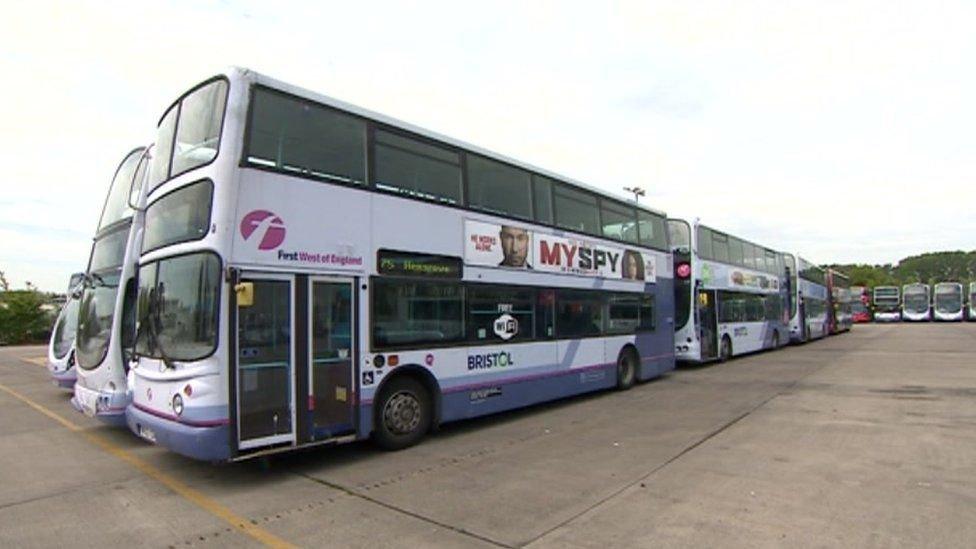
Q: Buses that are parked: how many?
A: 11